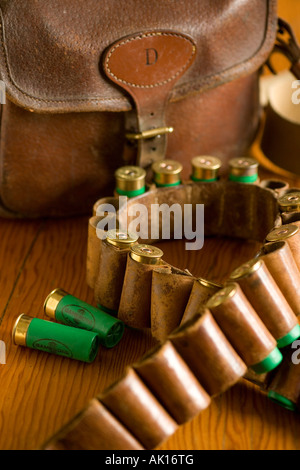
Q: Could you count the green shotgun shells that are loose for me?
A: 2